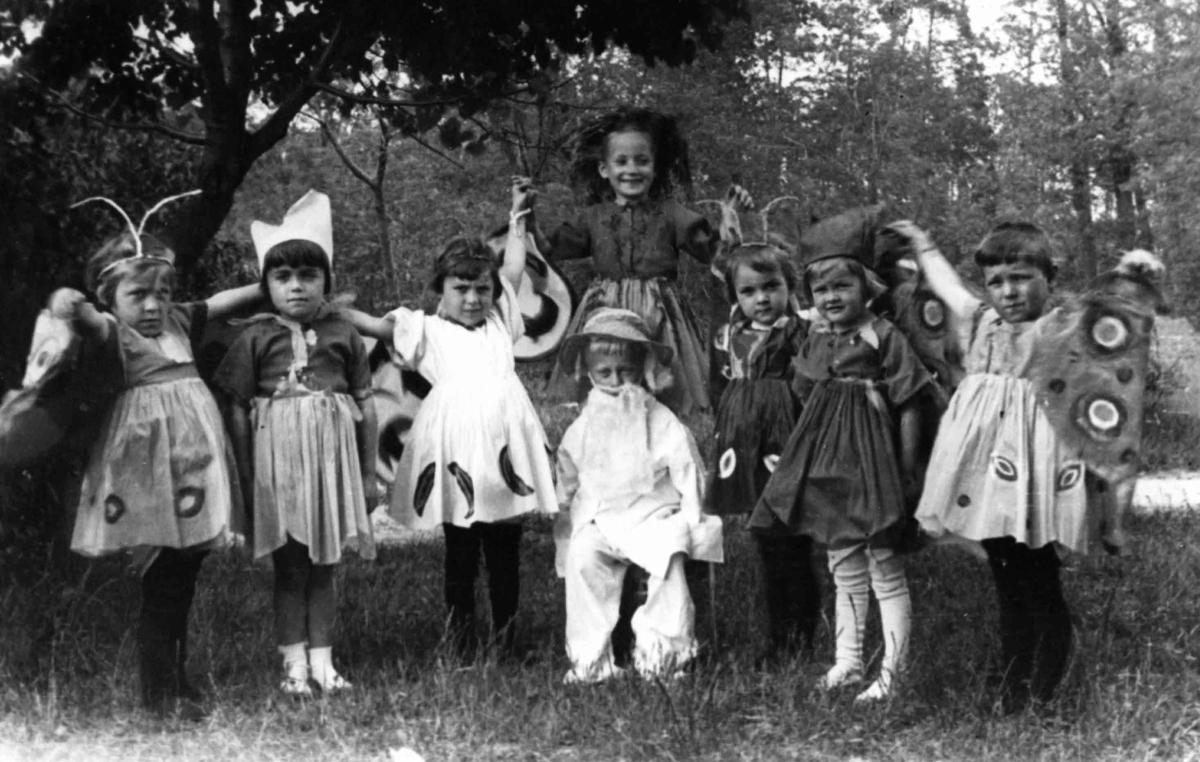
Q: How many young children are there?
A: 8